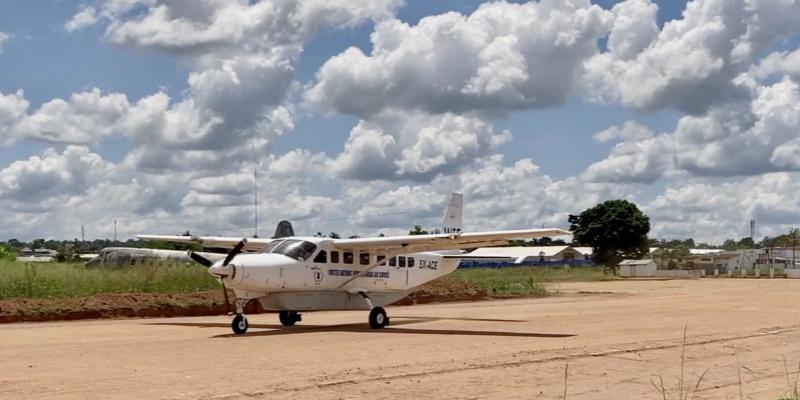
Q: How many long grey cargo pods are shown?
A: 1